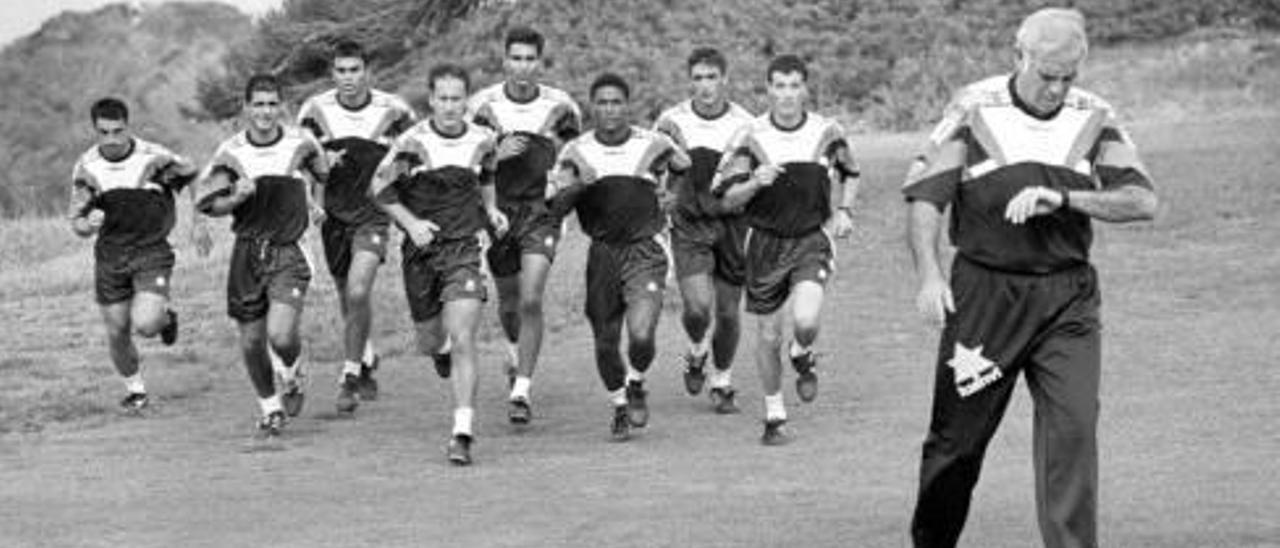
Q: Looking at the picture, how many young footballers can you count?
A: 8